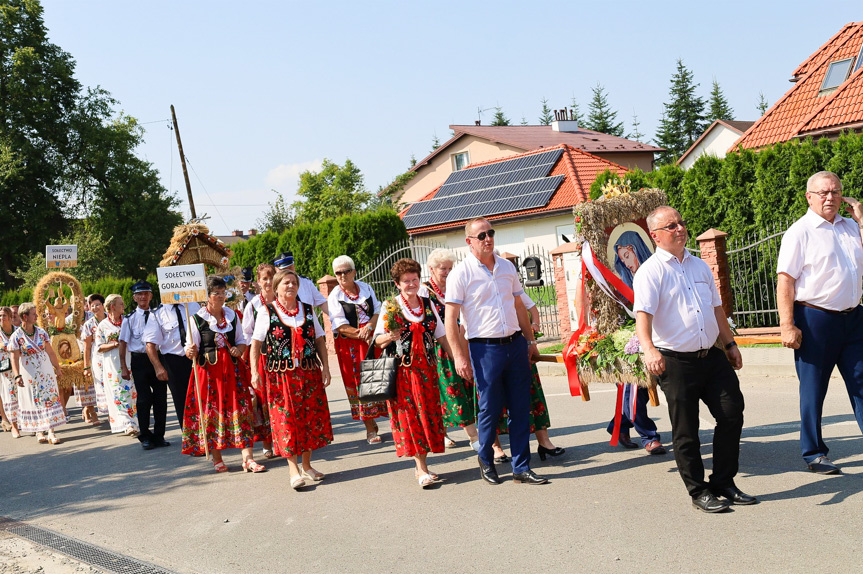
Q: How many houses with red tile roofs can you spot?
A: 2